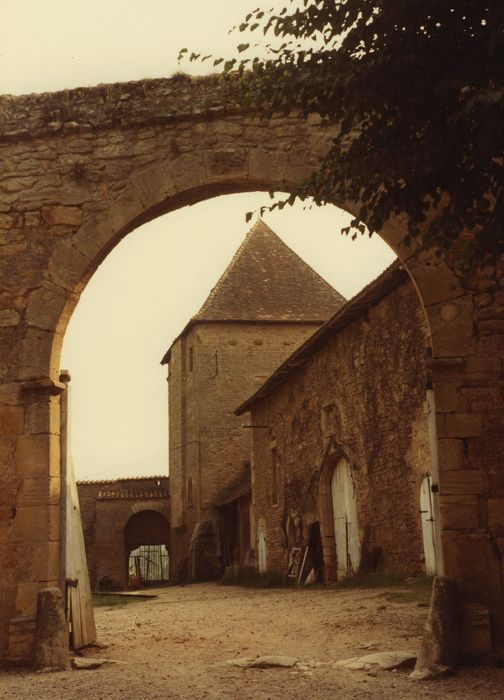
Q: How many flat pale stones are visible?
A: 3